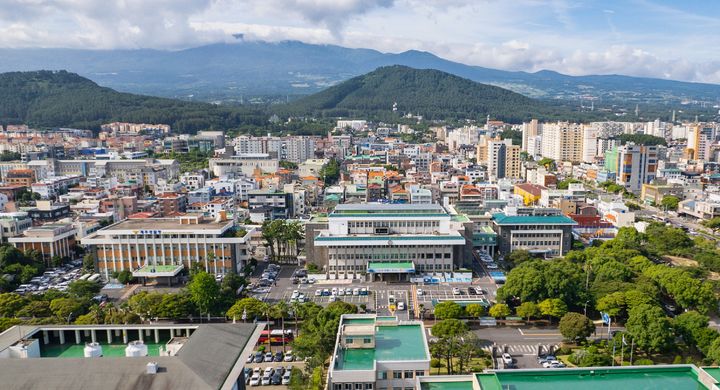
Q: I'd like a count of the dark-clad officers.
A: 0